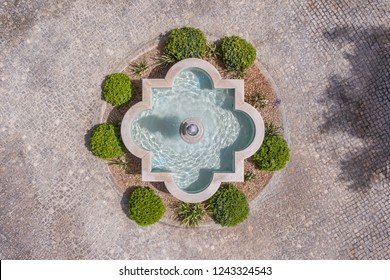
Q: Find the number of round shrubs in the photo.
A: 7